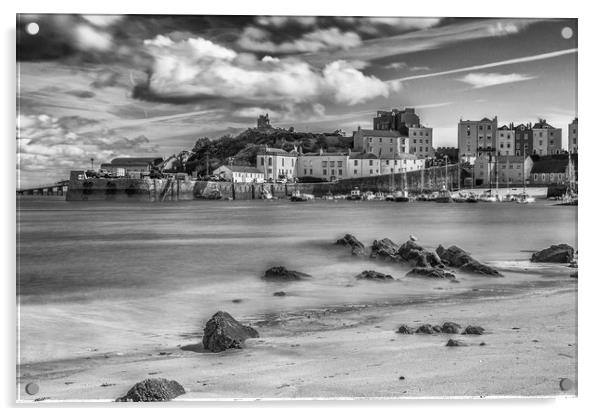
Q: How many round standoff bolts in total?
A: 4